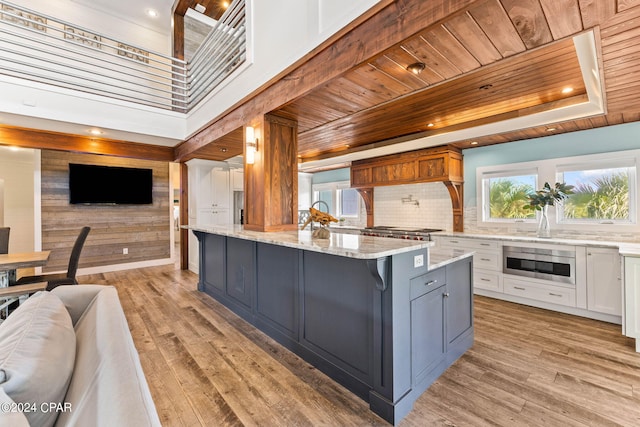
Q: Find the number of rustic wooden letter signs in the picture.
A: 3